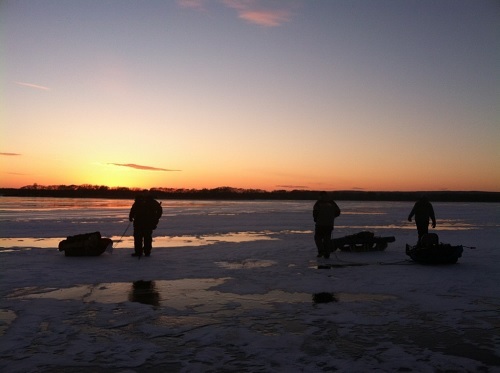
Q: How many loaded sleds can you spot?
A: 3